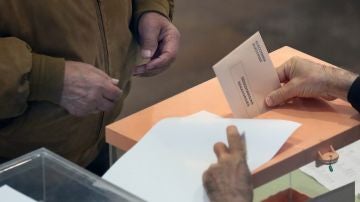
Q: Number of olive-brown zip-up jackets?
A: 1